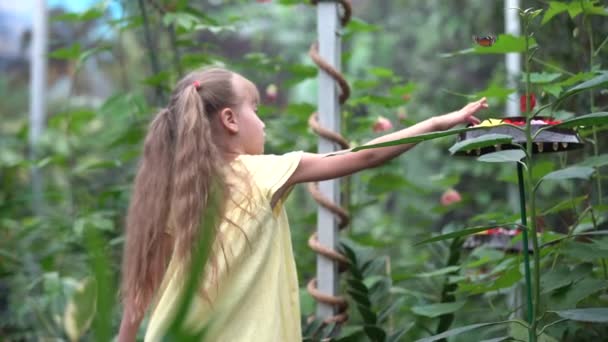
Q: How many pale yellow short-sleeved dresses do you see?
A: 1